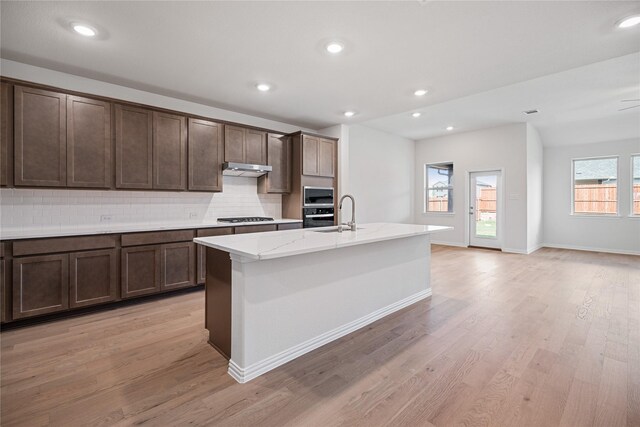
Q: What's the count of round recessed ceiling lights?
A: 8